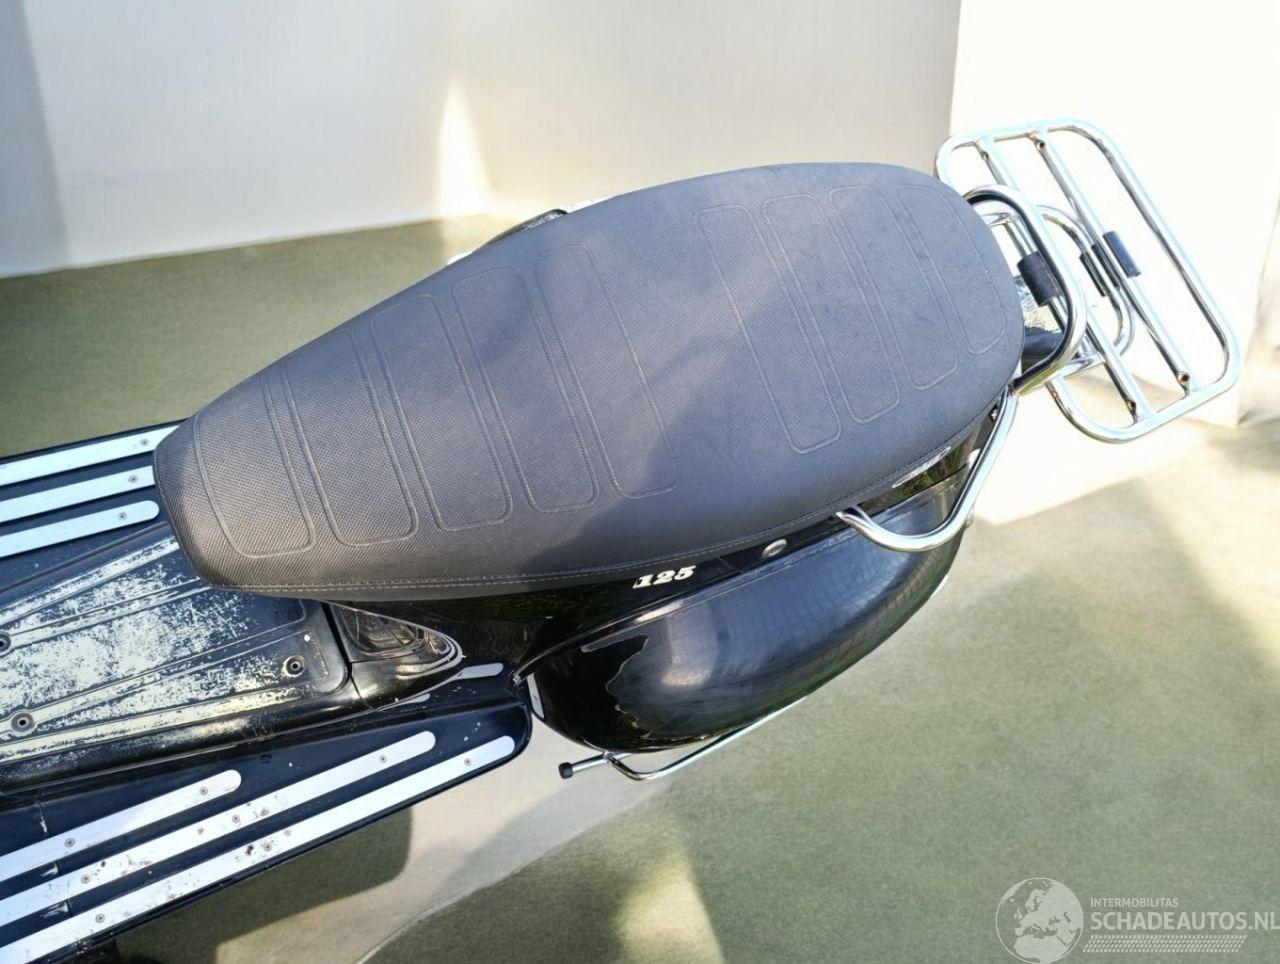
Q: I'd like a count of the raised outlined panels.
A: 9